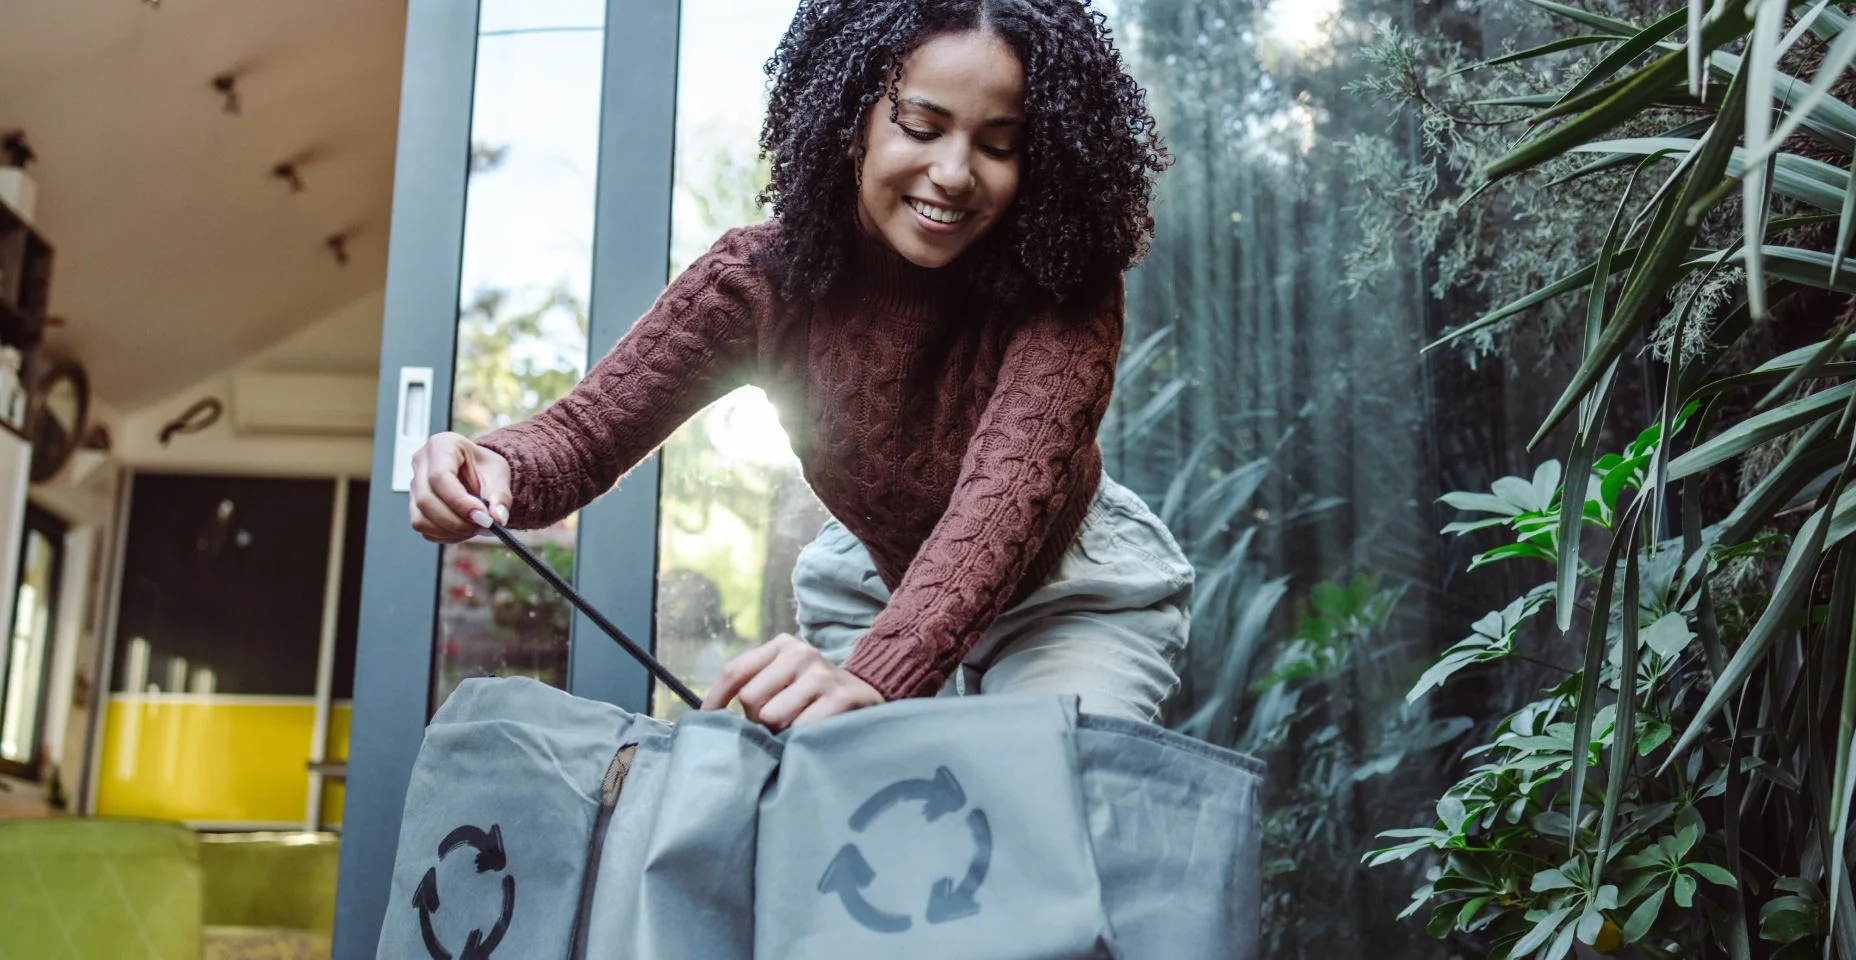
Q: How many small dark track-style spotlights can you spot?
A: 3